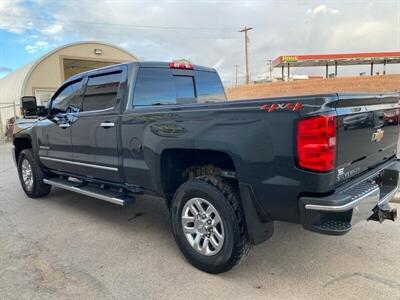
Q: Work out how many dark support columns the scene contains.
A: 6